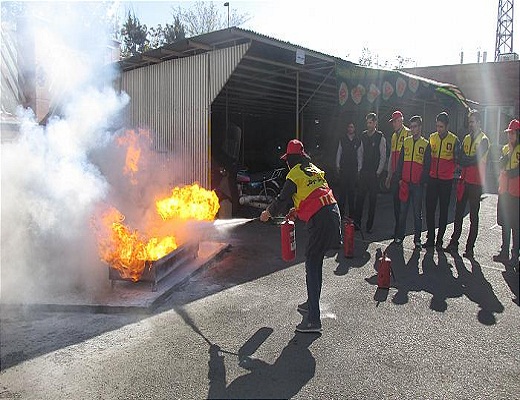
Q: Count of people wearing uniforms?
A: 6